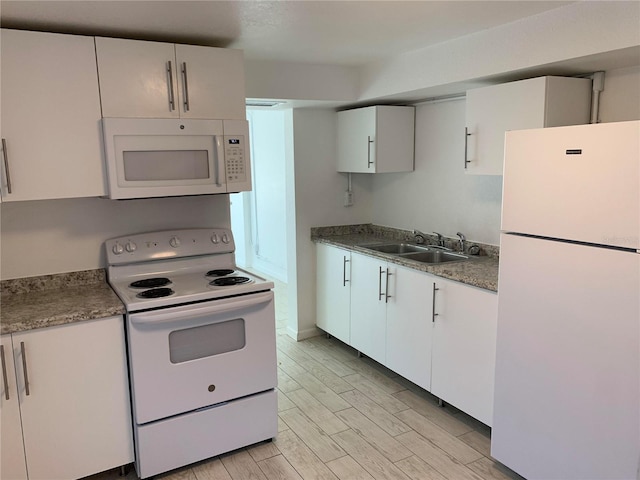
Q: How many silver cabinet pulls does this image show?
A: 11